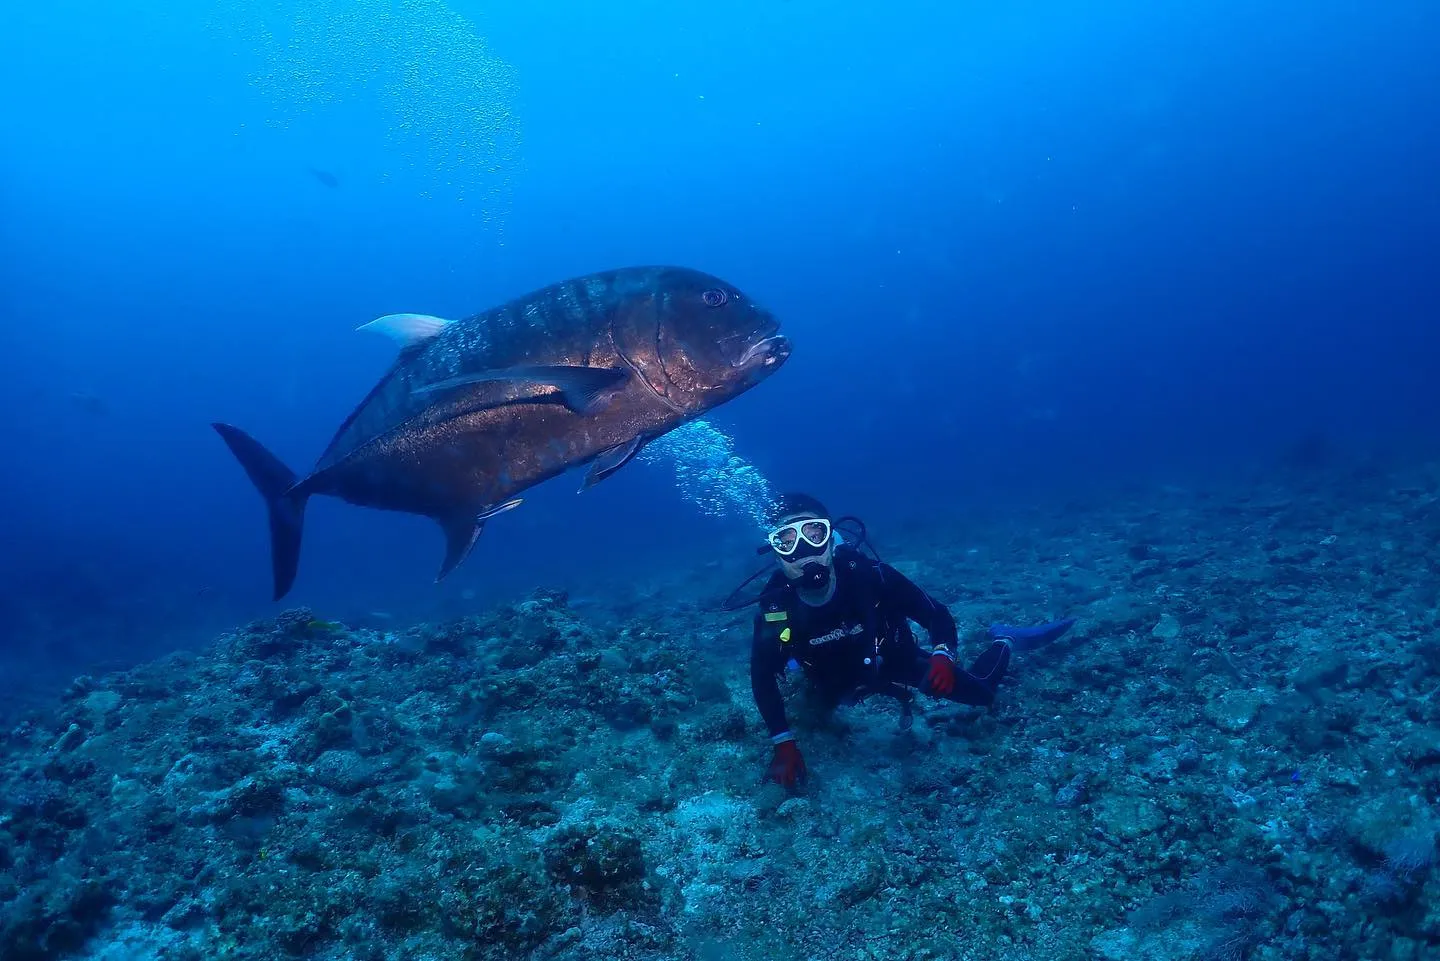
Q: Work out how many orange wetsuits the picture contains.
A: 0